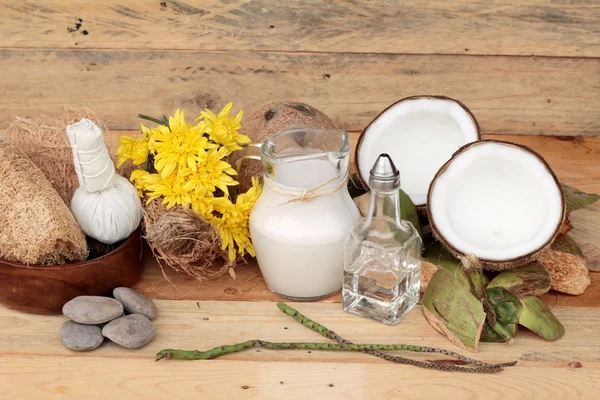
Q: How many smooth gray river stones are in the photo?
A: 4